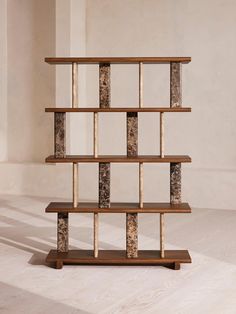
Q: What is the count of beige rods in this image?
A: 8